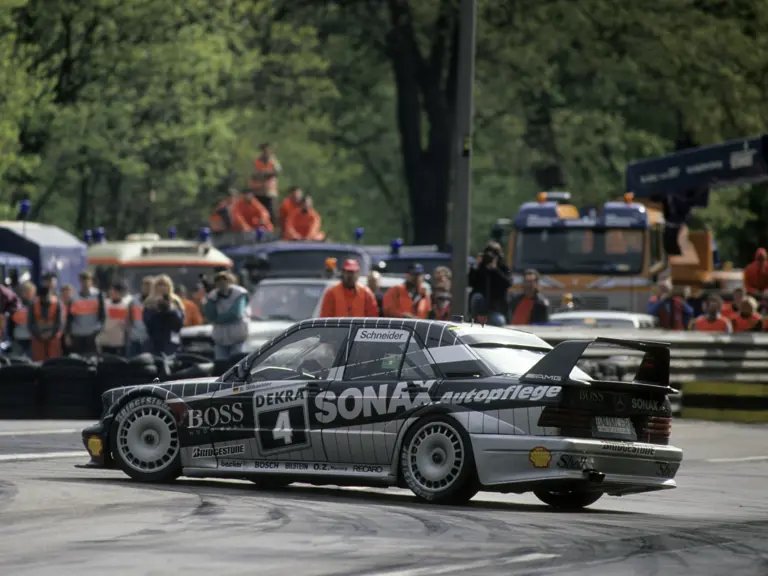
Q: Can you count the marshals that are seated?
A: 4